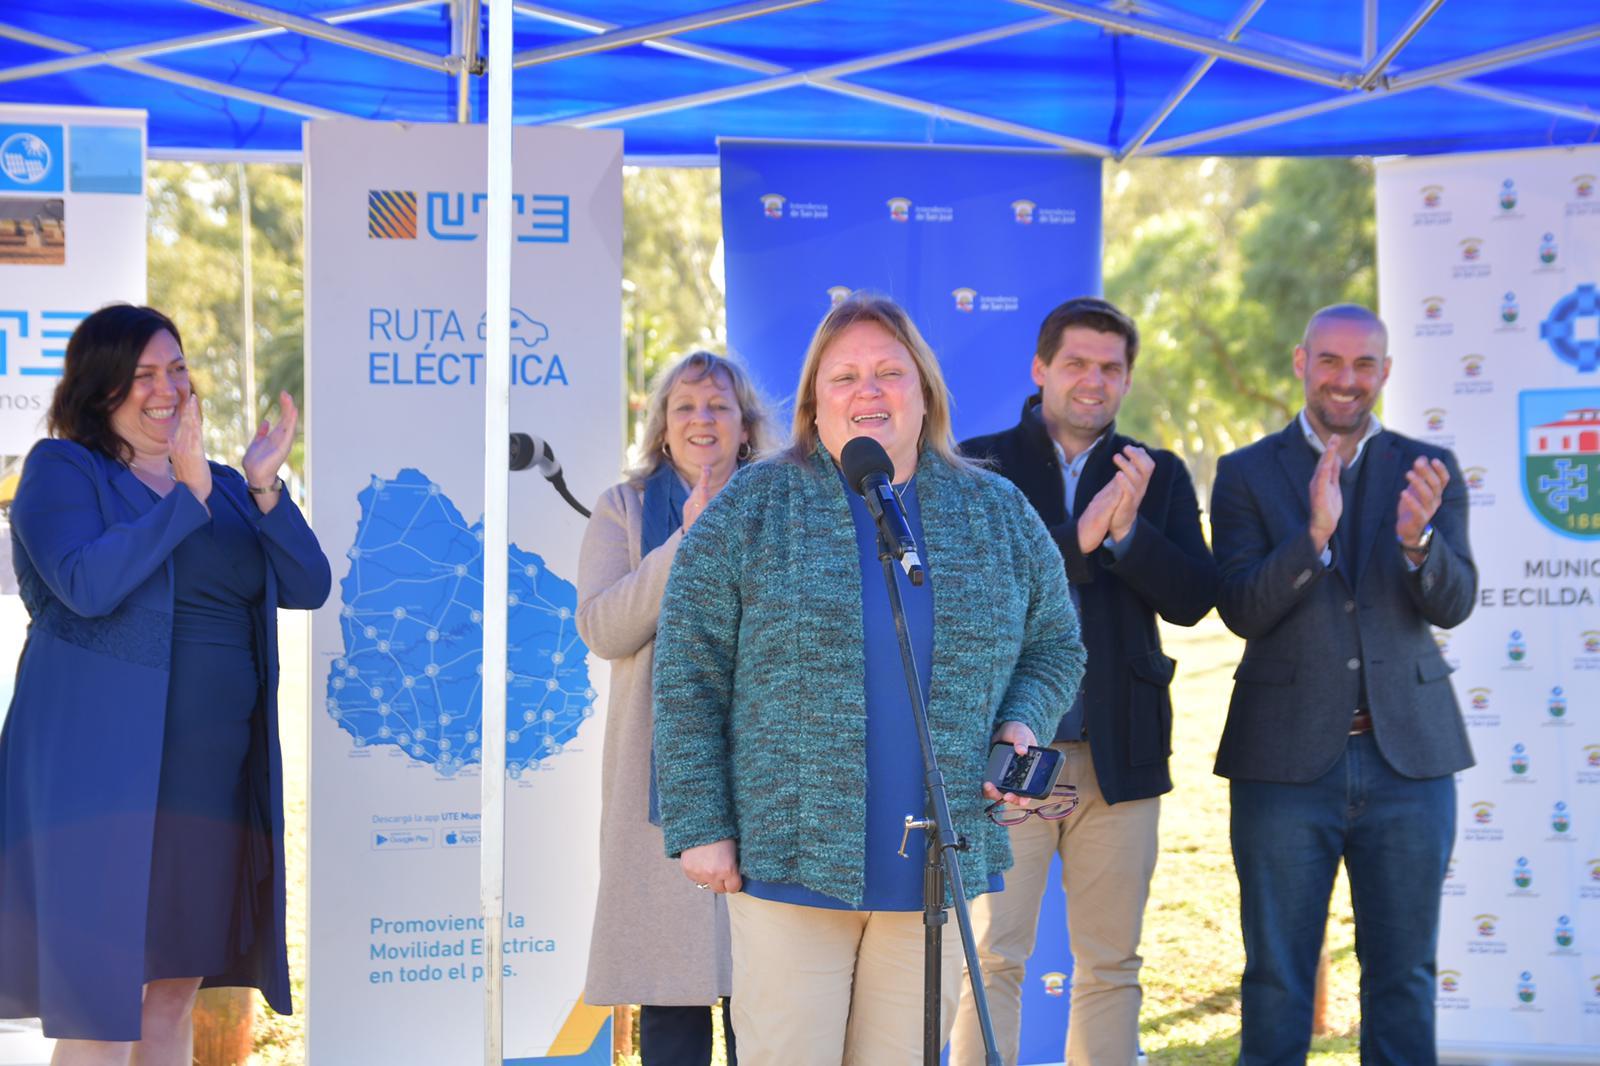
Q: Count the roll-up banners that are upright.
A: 4